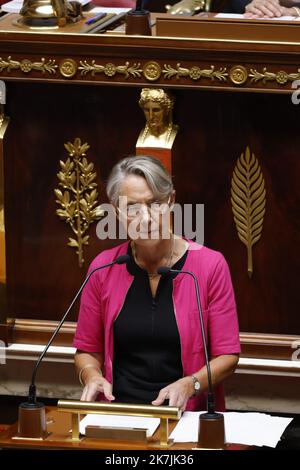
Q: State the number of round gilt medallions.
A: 3